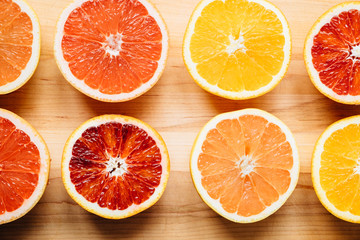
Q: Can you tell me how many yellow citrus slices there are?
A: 2